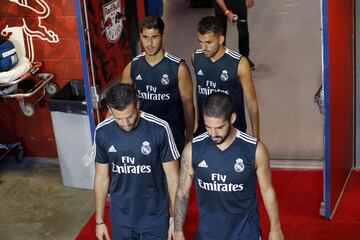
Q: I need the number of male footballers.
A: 4